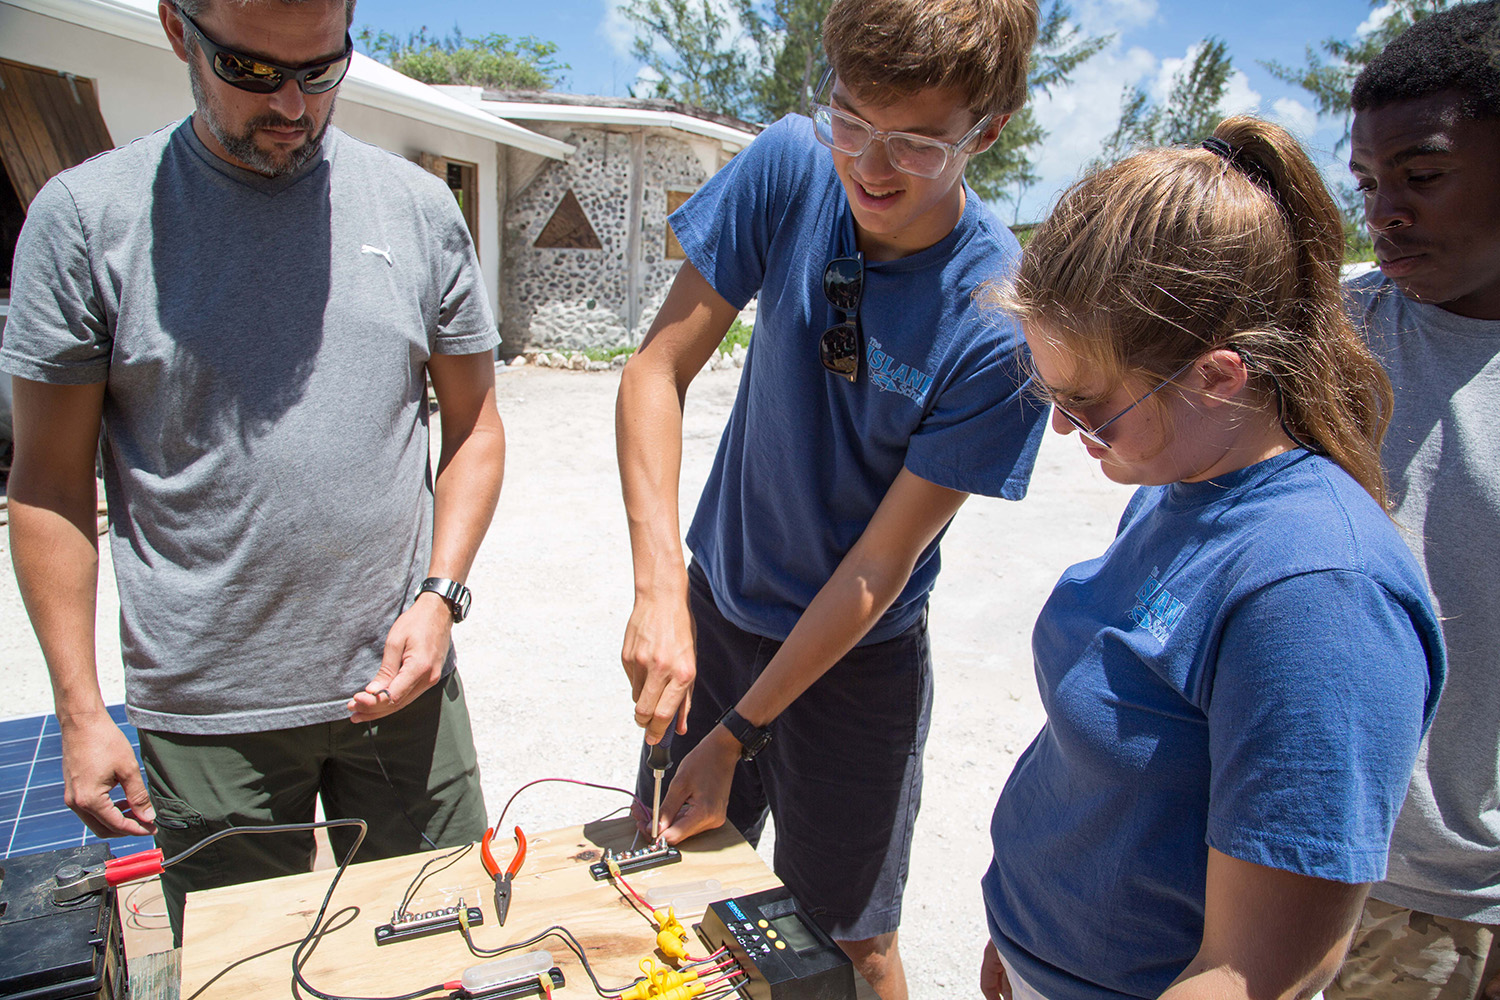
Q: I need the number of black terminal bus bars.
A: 3